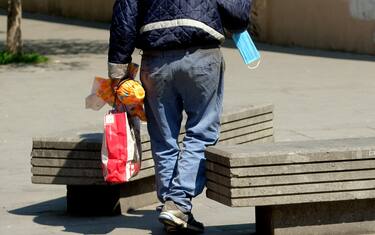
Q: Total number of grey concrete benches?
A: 2